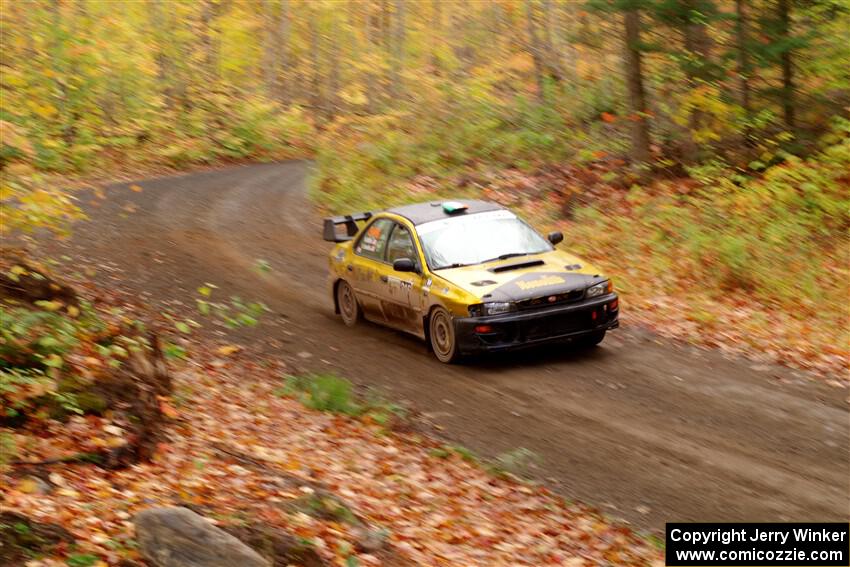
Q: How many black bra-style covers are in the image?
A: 1